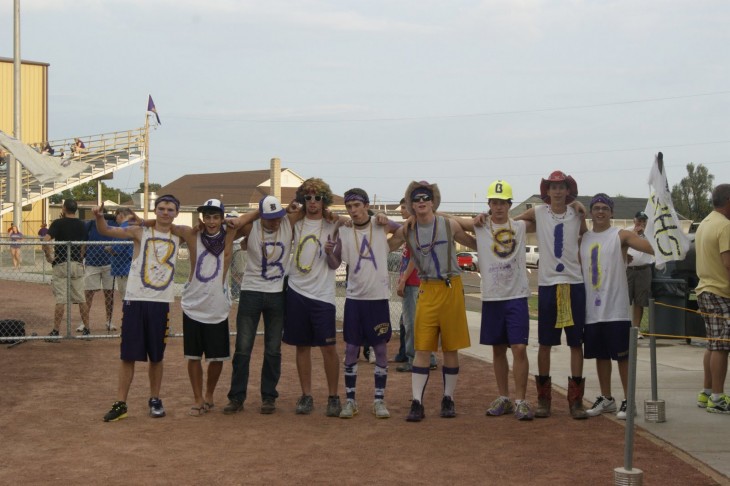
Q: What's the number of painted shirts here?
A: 9